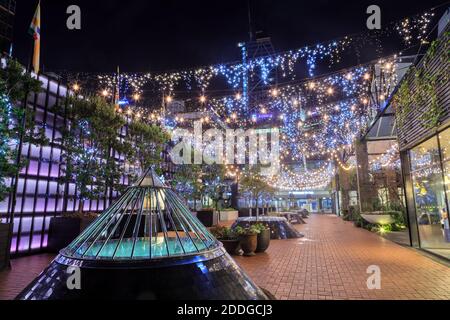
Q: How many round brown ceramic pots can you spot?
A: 3